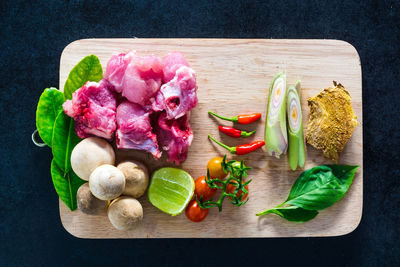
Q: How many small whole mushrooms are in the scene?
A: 5